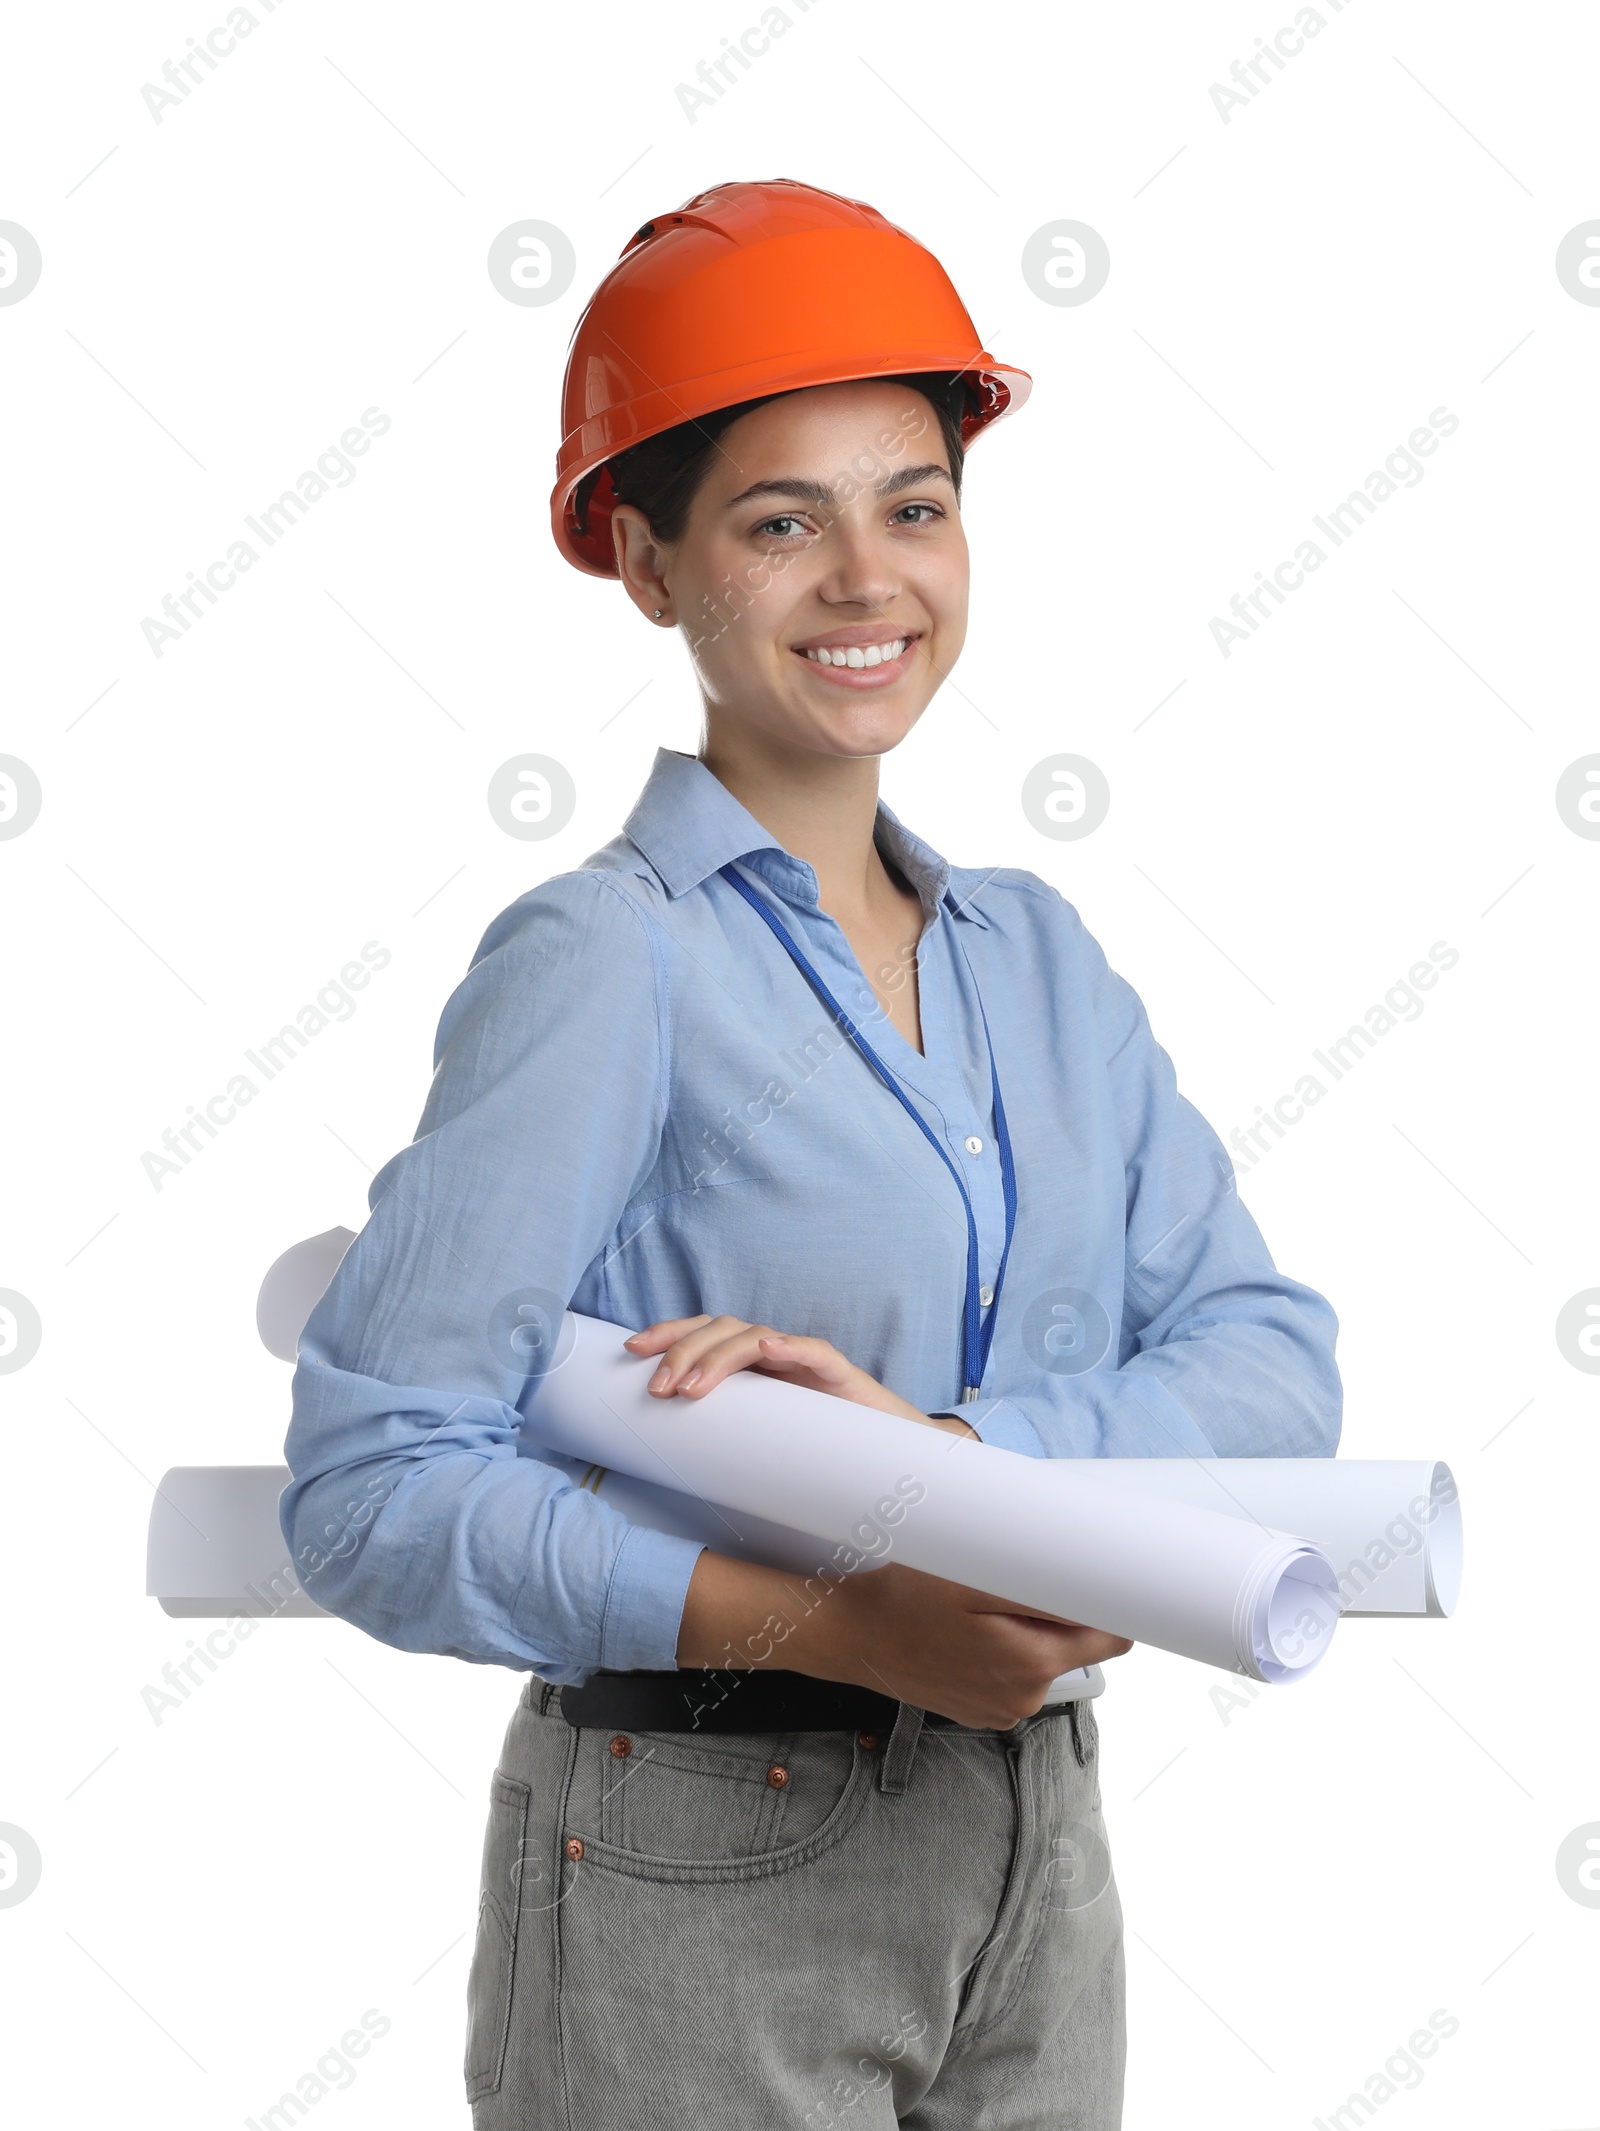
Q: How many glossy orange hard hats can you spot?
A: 1